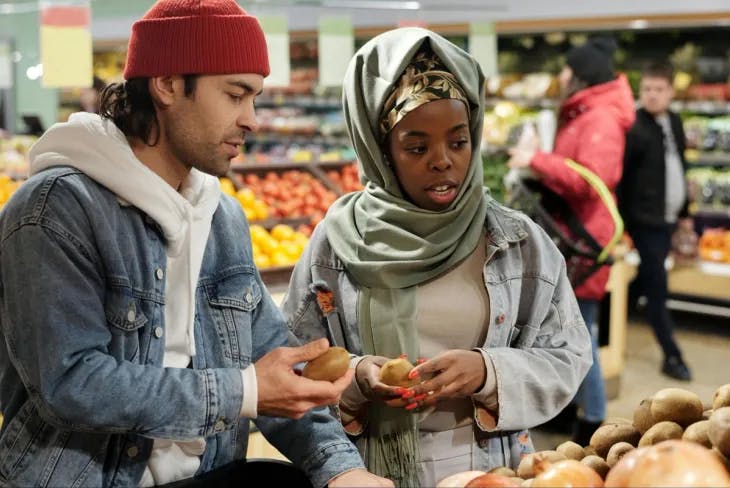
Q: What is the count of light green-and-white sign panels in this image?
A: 3